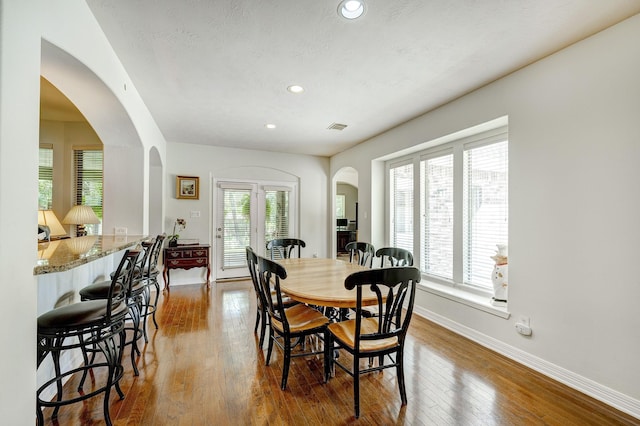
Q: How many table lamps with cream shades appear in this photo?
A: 2